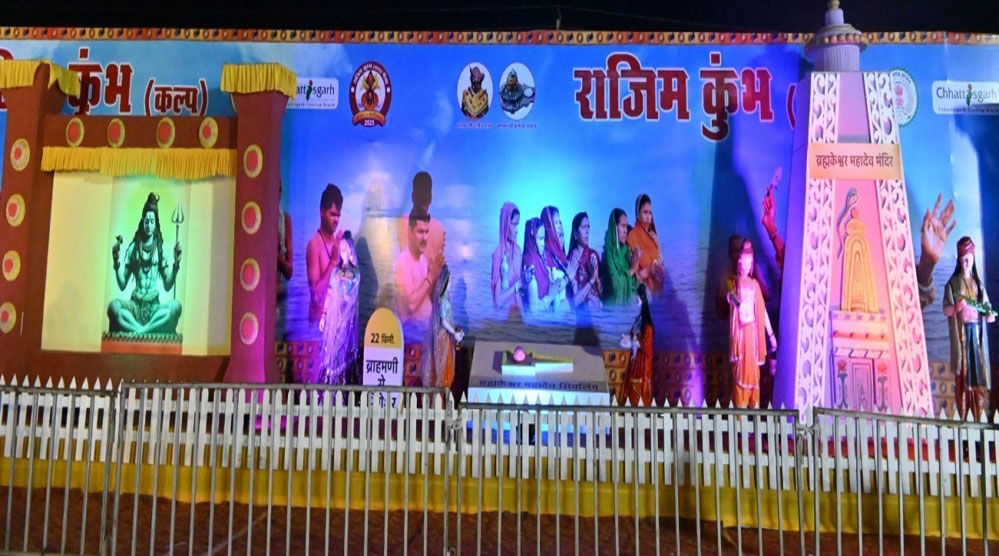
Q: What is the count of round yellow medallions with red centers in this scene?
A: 12